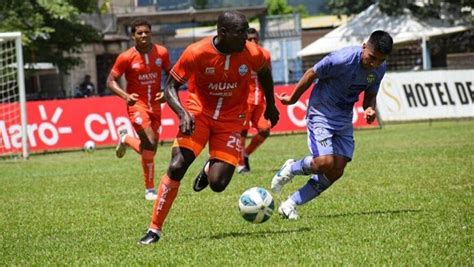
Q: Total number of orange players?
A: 3